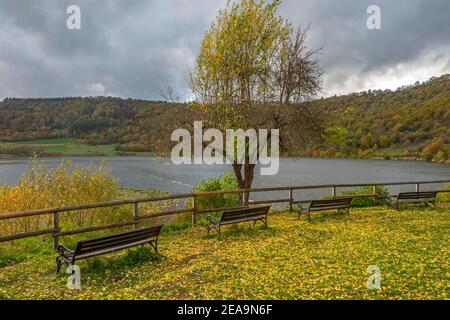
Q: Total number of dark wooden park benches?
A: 4